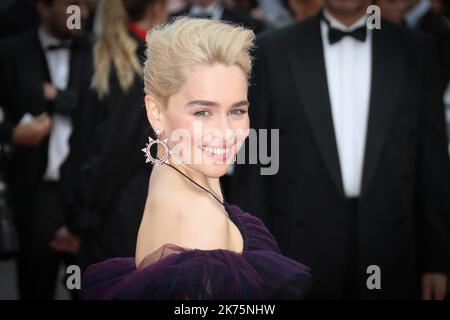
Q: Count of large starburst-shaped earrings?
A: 1